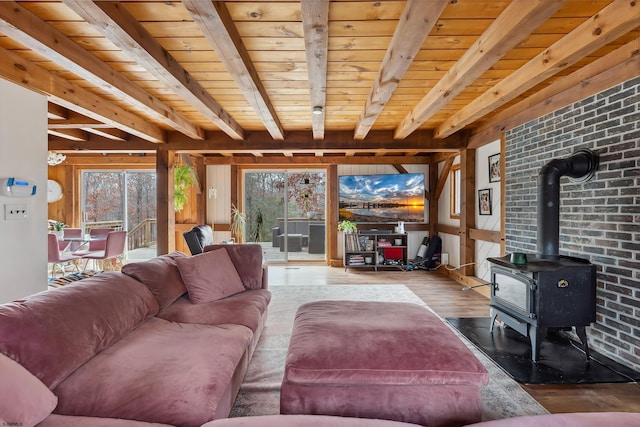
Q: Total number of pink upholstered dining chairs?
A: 4